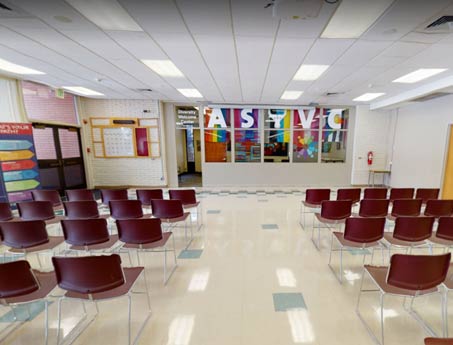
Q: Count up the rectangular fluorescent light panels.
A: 10